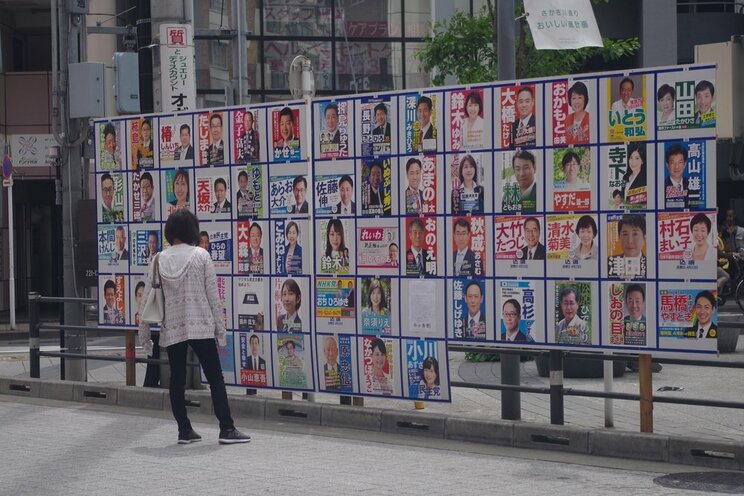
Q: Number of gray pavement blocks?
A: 13